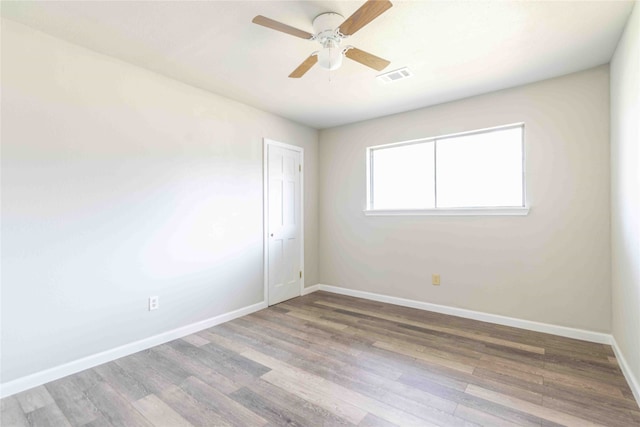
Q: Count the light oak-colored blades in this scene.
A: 4